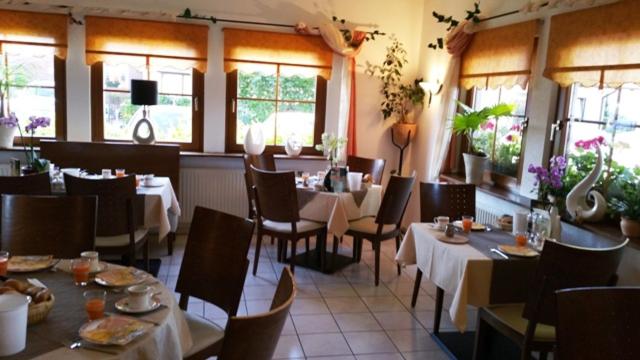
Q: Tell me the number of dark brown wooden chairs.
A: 12